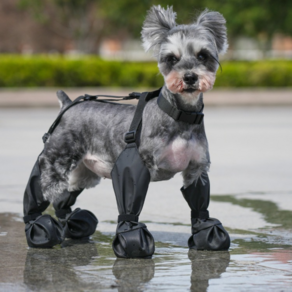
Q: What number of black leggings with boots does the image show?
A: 4